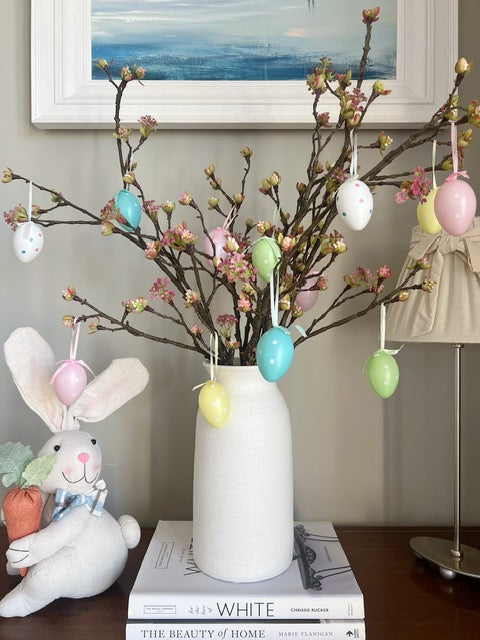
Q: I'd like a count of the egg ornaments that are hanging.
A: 12